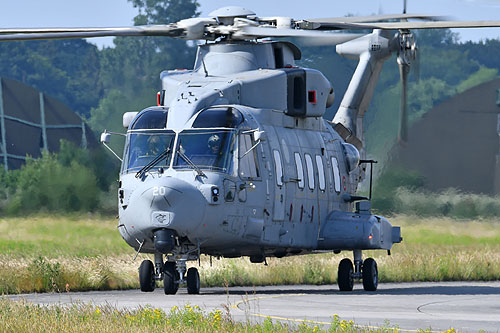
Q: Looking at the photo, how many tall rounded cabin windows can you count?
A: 5